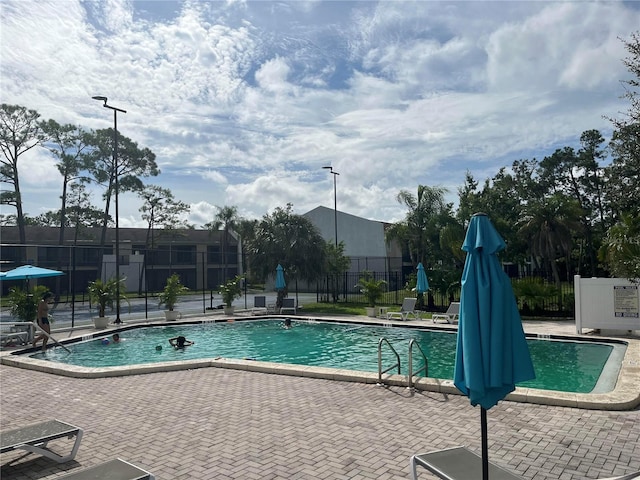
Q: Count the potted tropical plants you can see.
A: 5